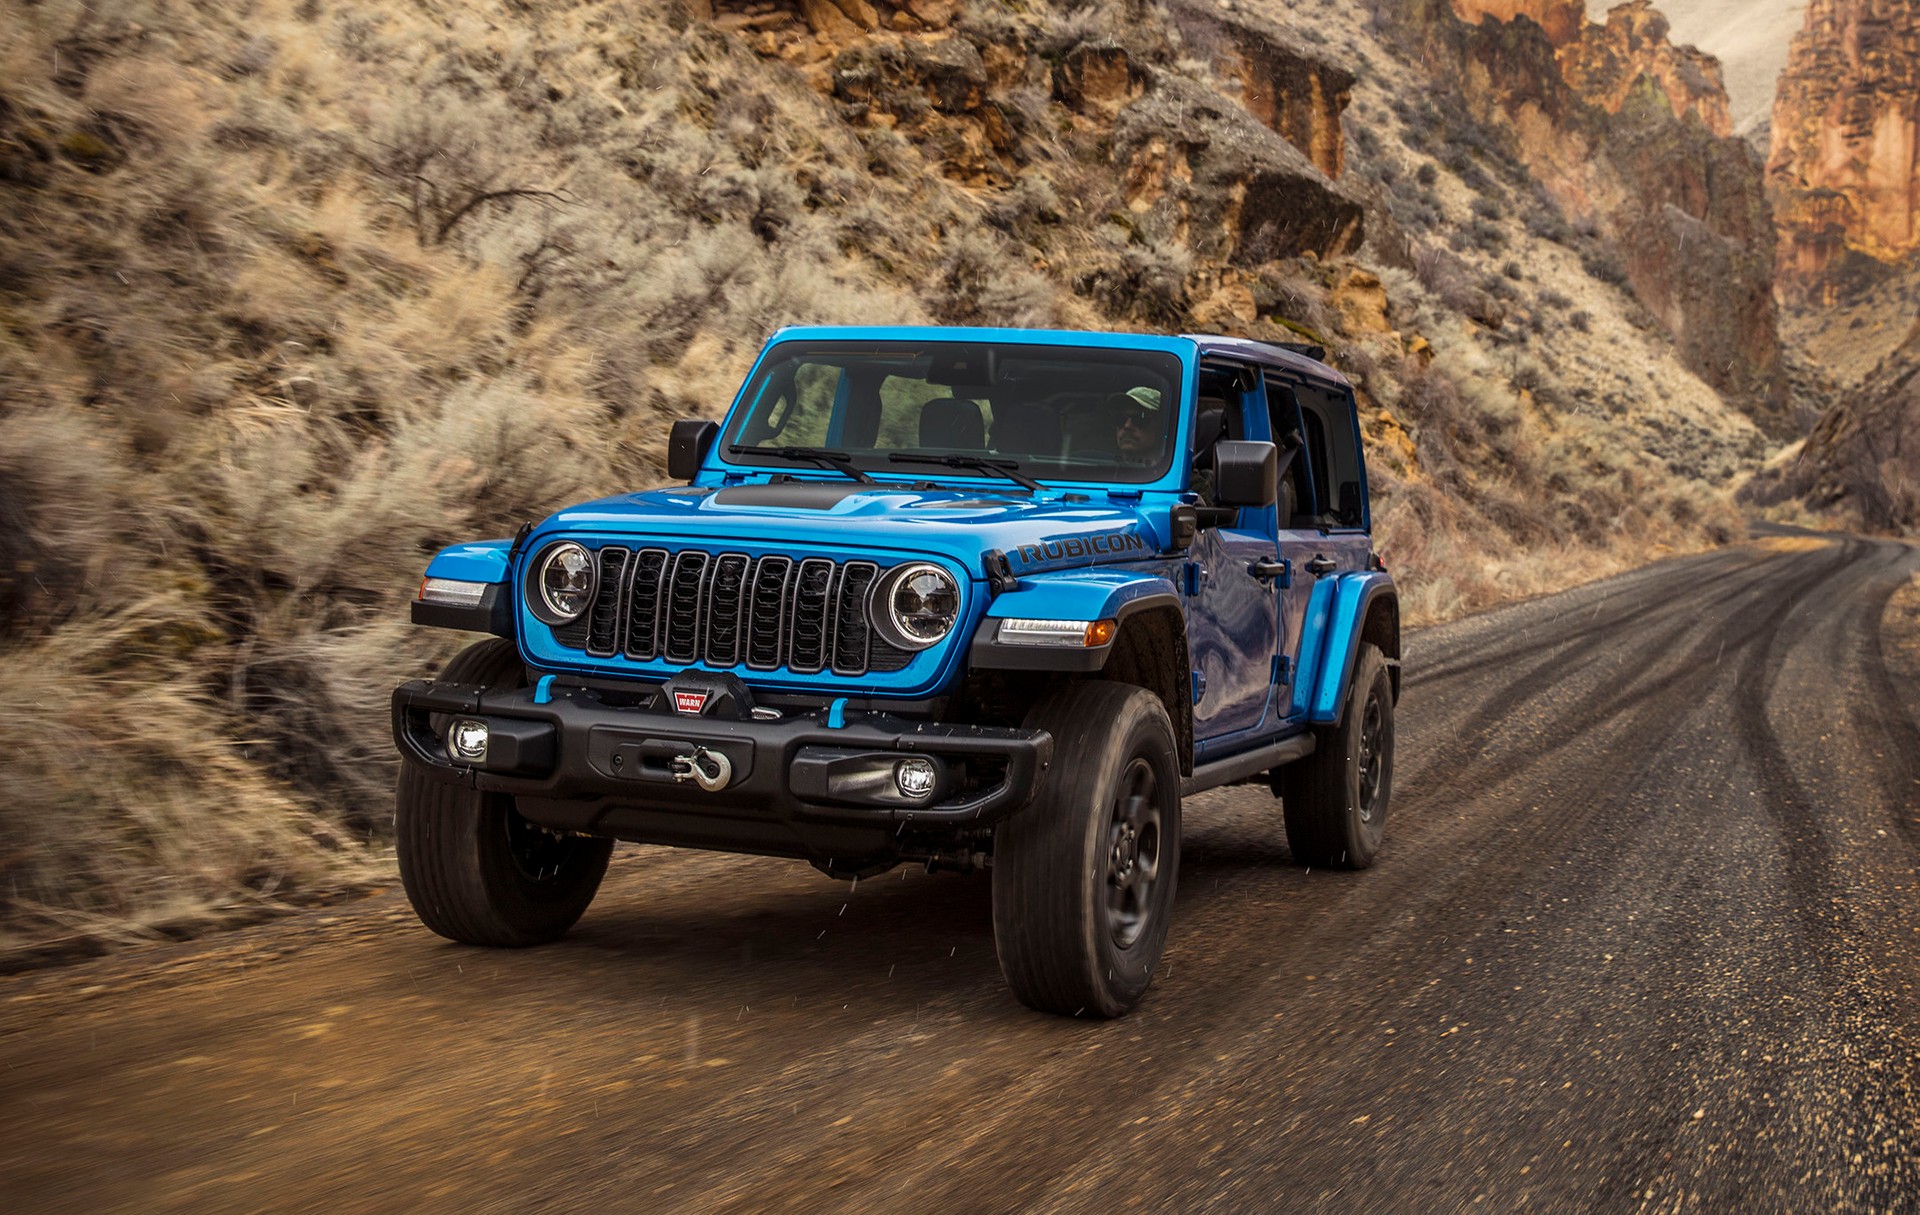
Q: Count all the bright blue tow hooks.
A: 2